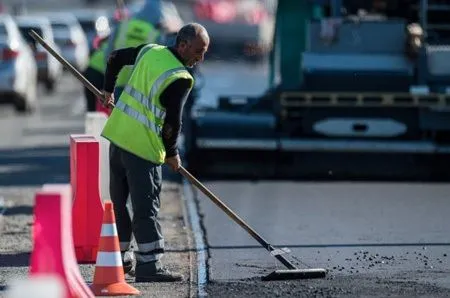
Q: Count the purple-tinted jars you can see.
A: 0